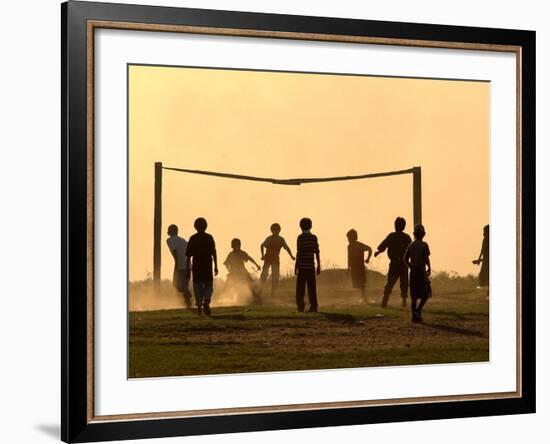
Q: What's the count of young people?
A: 9